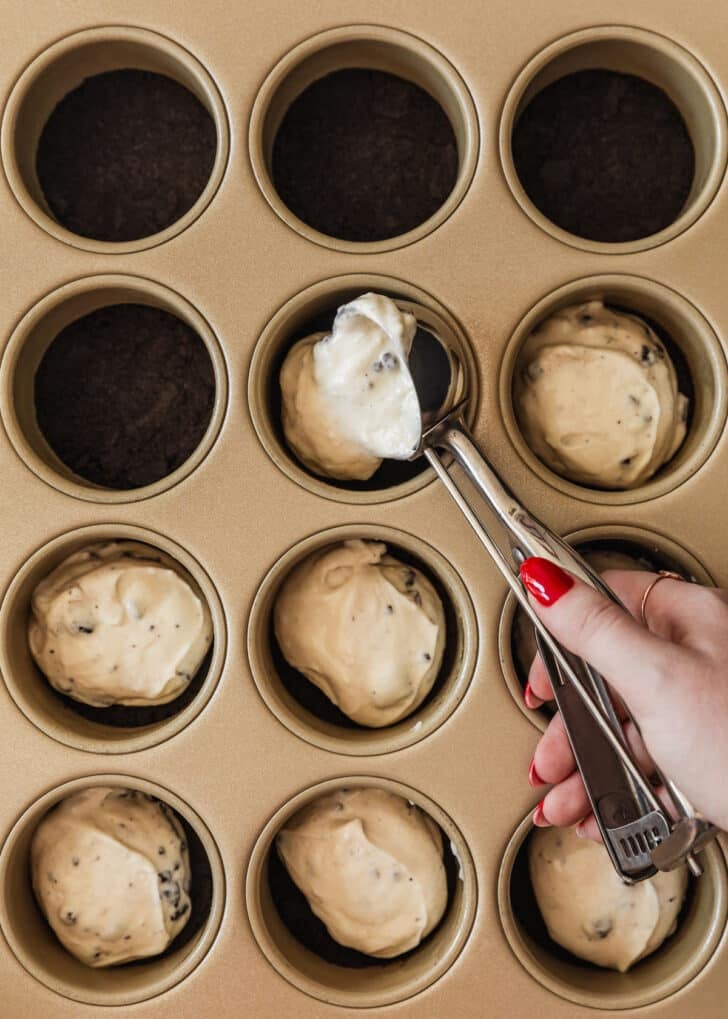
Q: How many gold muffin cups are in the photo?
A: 12